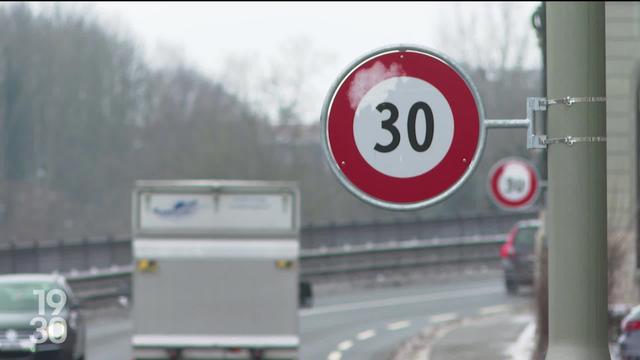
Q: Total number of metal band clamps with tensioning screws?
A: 2